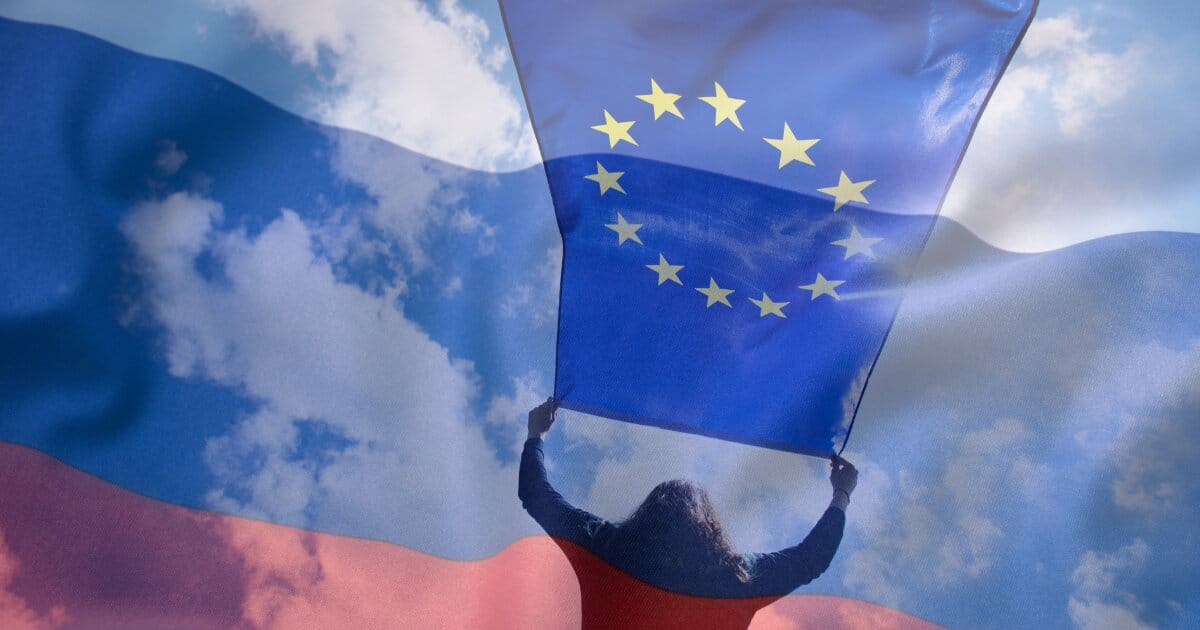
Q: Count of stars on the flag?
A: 12